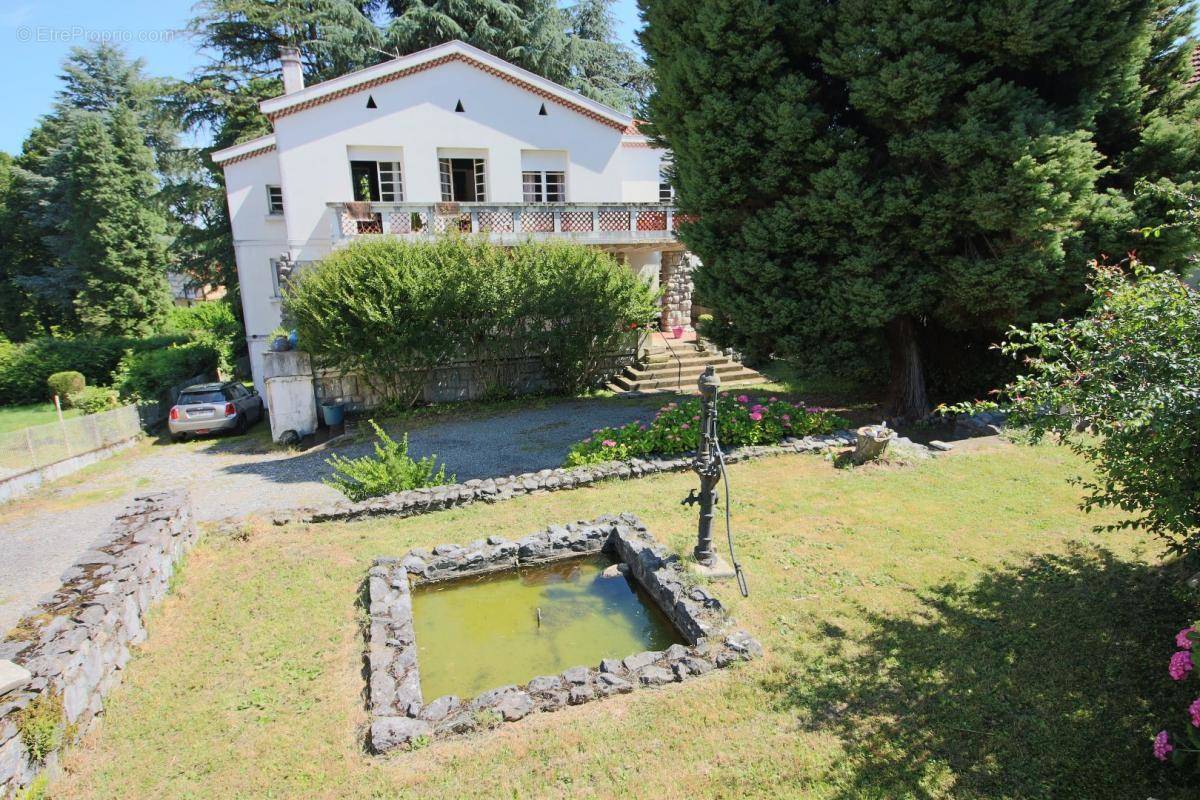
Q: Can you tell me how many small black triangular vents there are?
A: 3